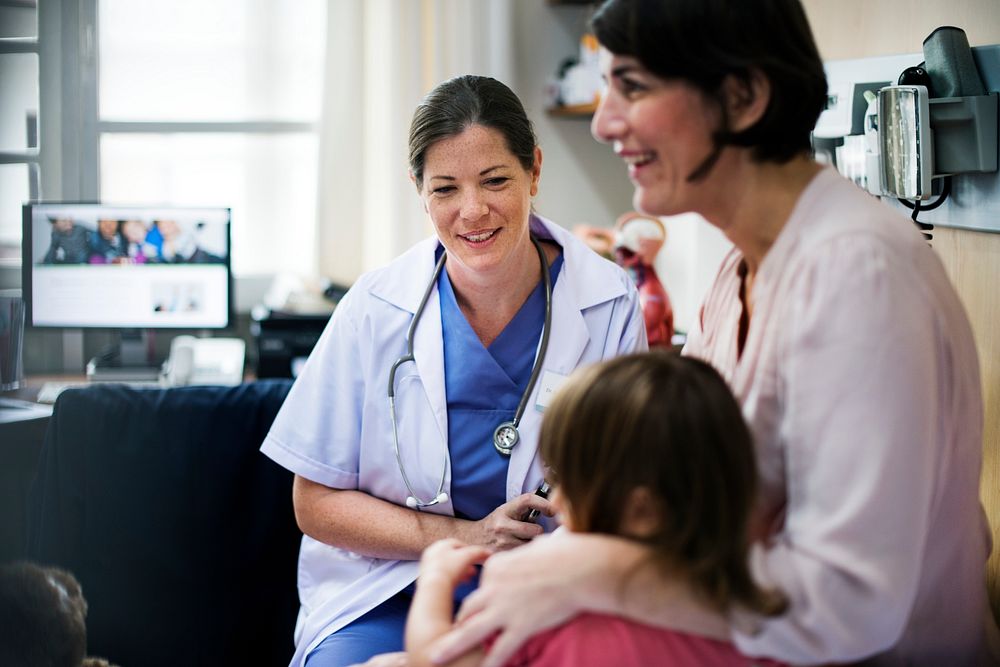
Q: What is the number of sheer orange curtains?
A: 0